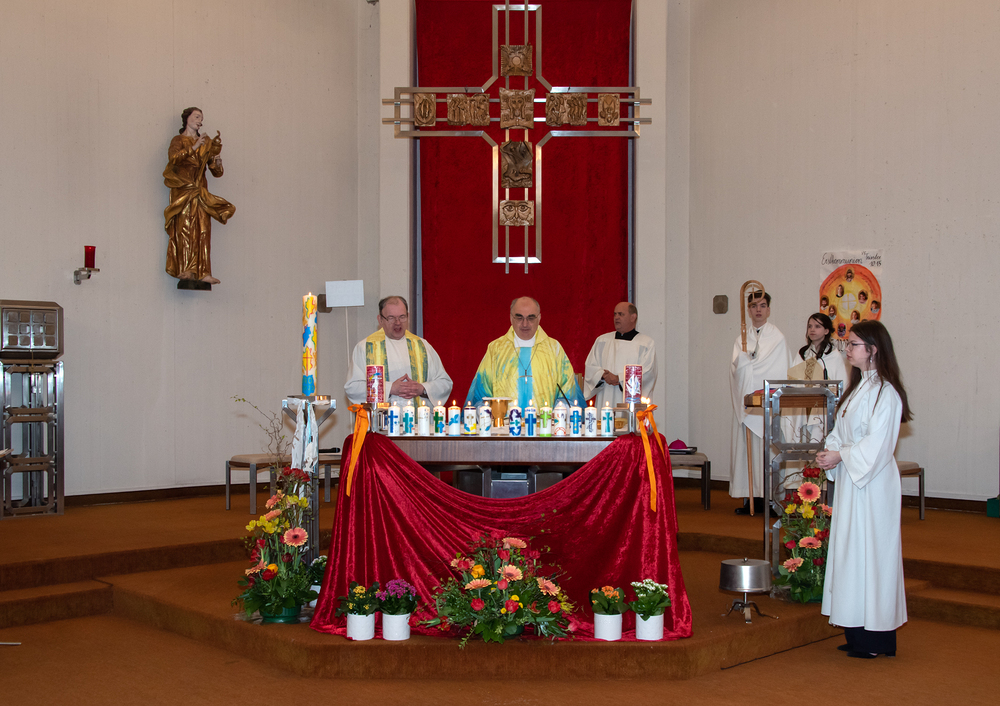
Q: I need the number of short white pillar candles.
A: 14